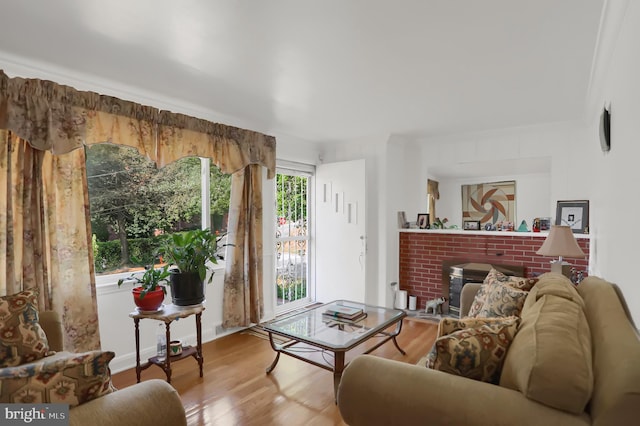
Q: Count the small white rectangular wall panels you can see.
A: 3